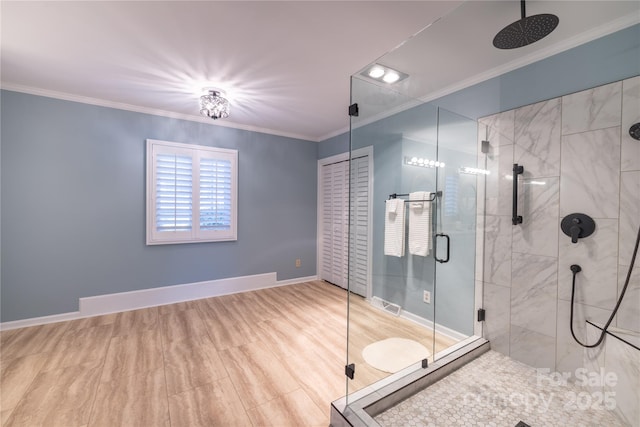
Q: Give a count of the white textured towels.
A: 2